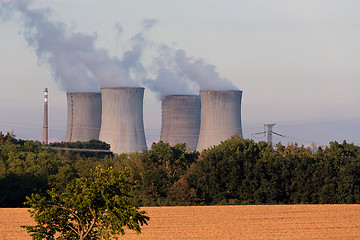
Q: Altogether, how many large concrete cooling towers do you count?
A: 4